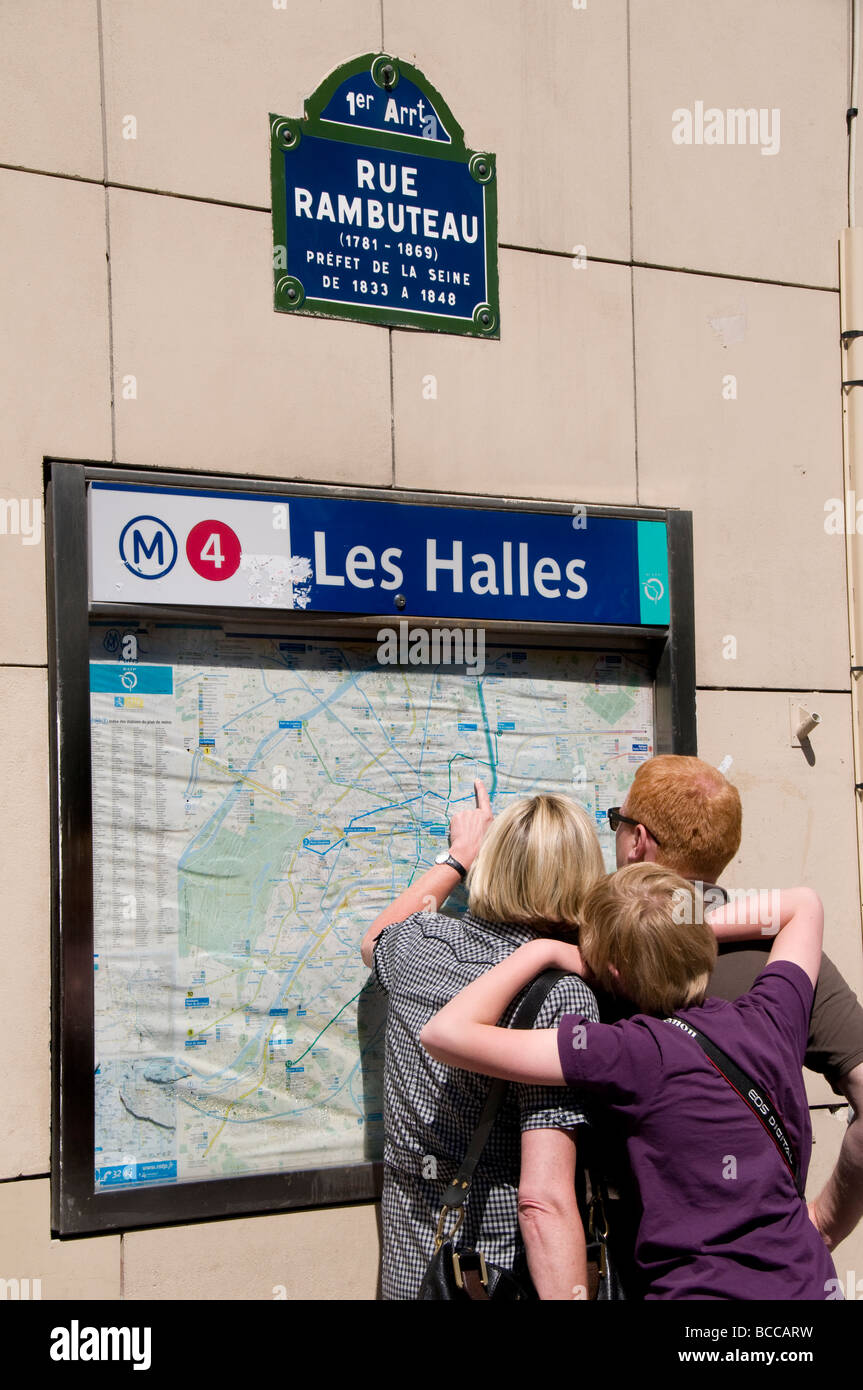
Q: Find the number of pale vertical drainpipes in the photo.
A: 1